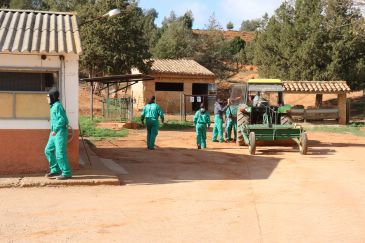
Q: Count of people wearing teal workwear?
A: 5